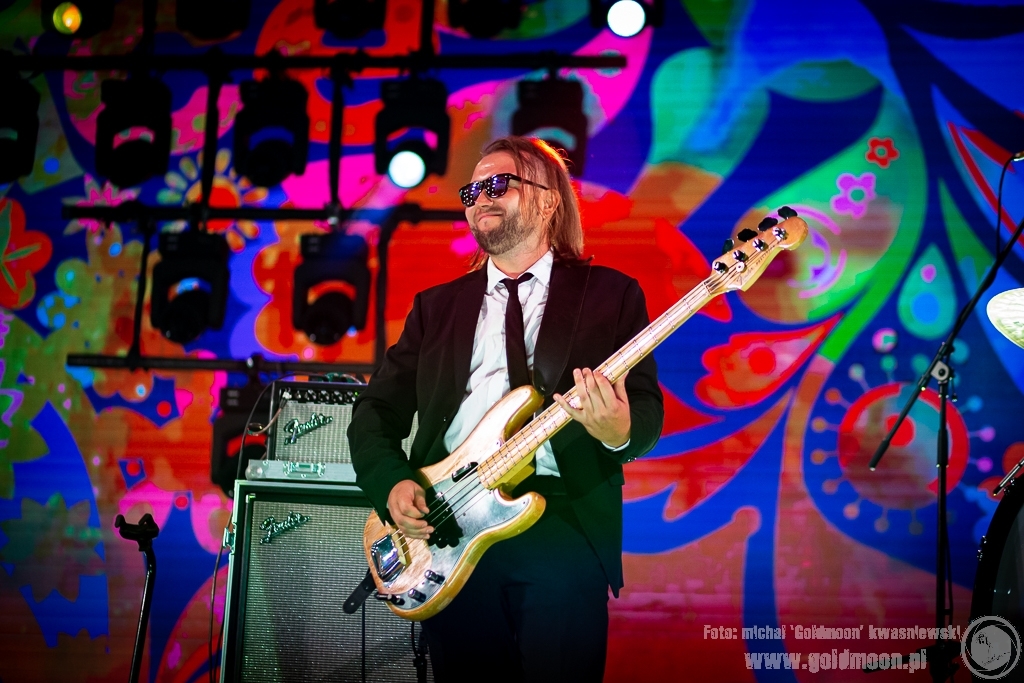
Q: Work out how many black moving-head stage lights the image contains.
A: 13